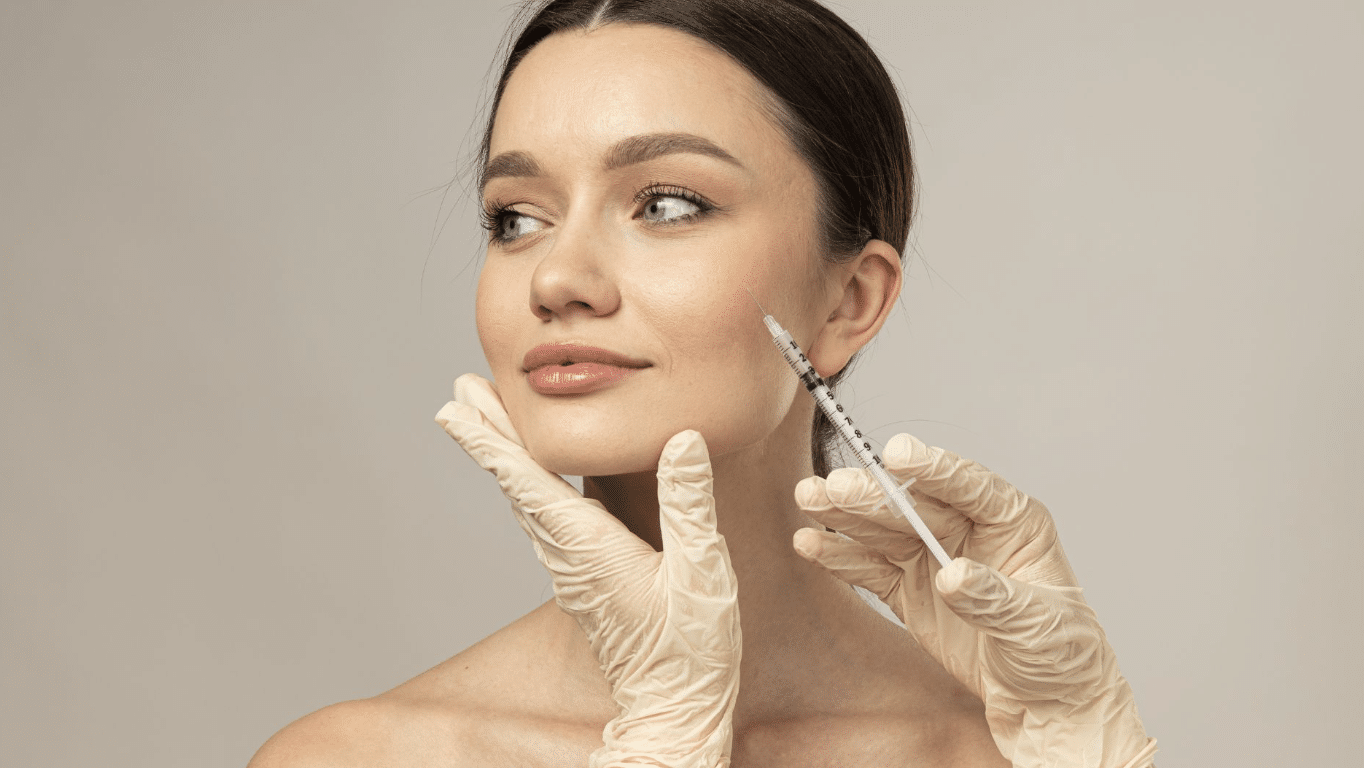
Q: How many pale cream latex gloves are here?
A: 2